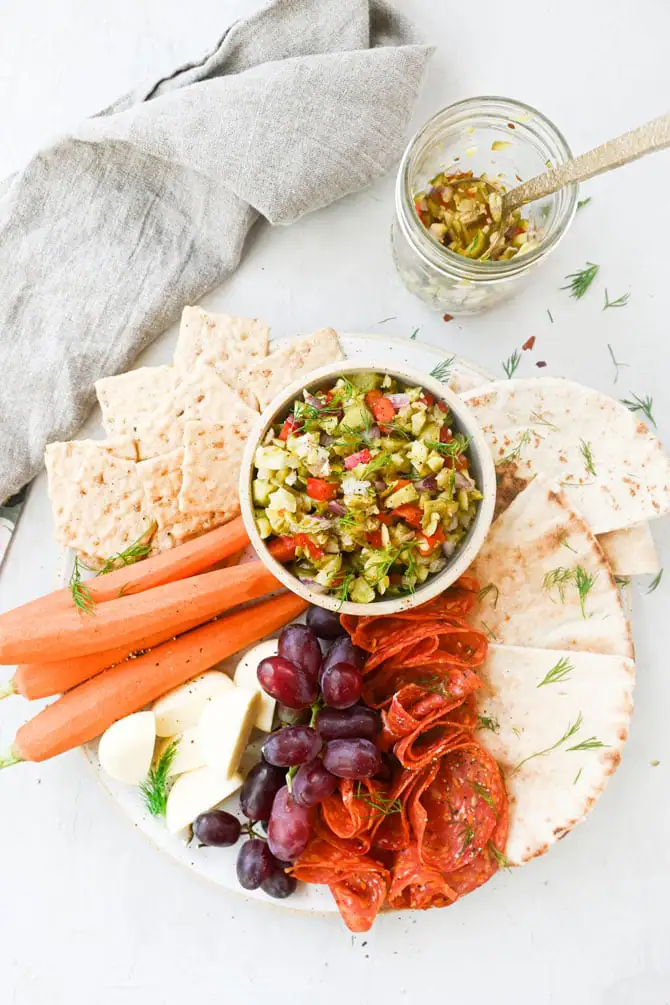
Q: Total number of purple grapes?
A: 14